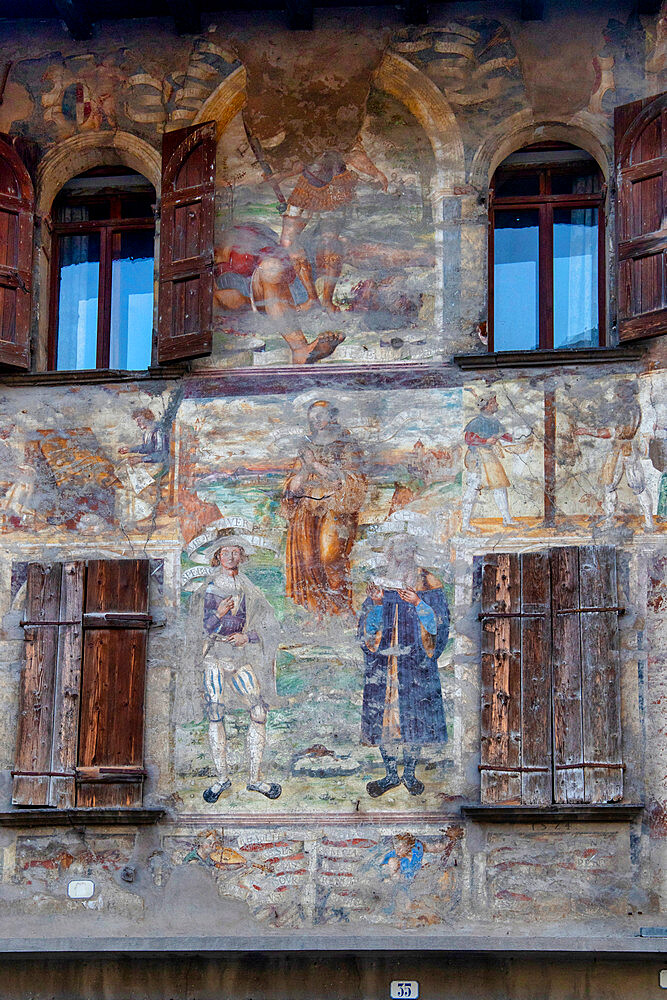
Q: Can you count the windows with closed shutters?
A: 2